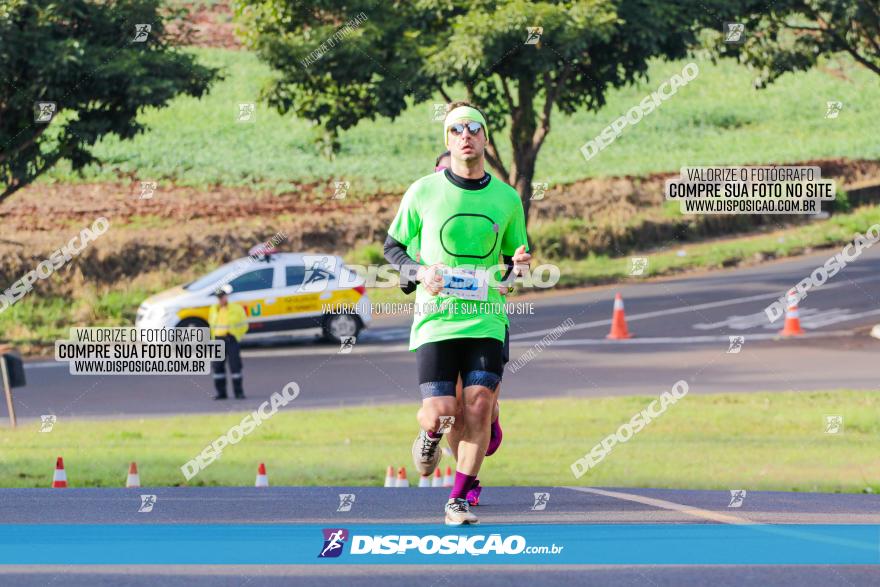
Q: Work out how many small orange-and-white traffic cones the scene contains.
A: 8